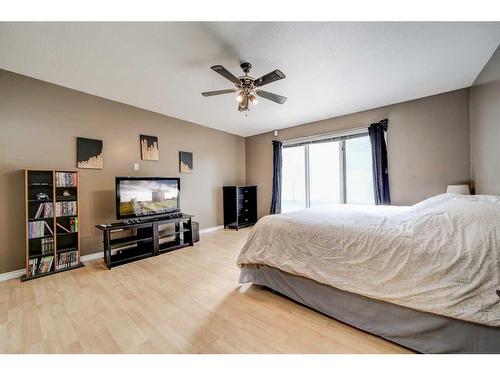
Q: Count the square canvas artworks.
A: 3